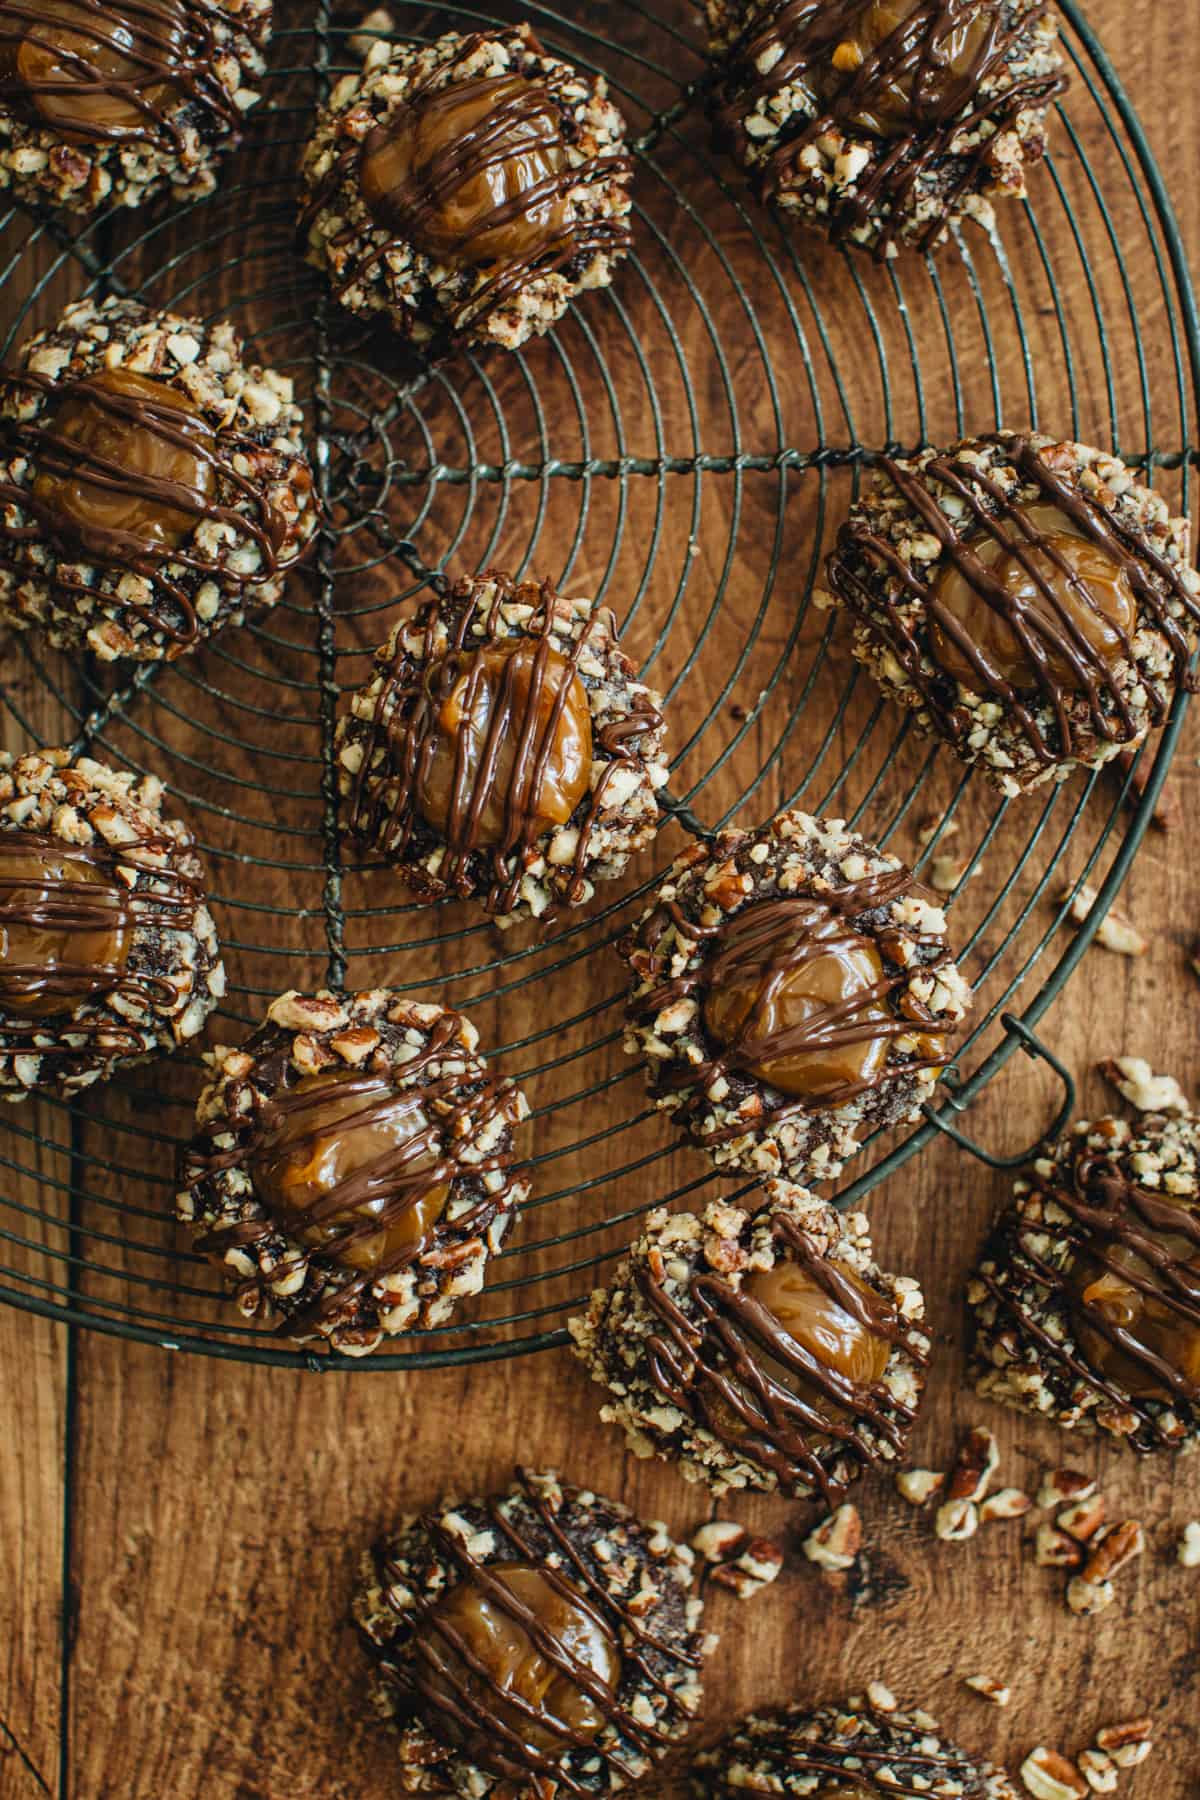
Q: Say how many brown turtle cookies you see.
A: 13